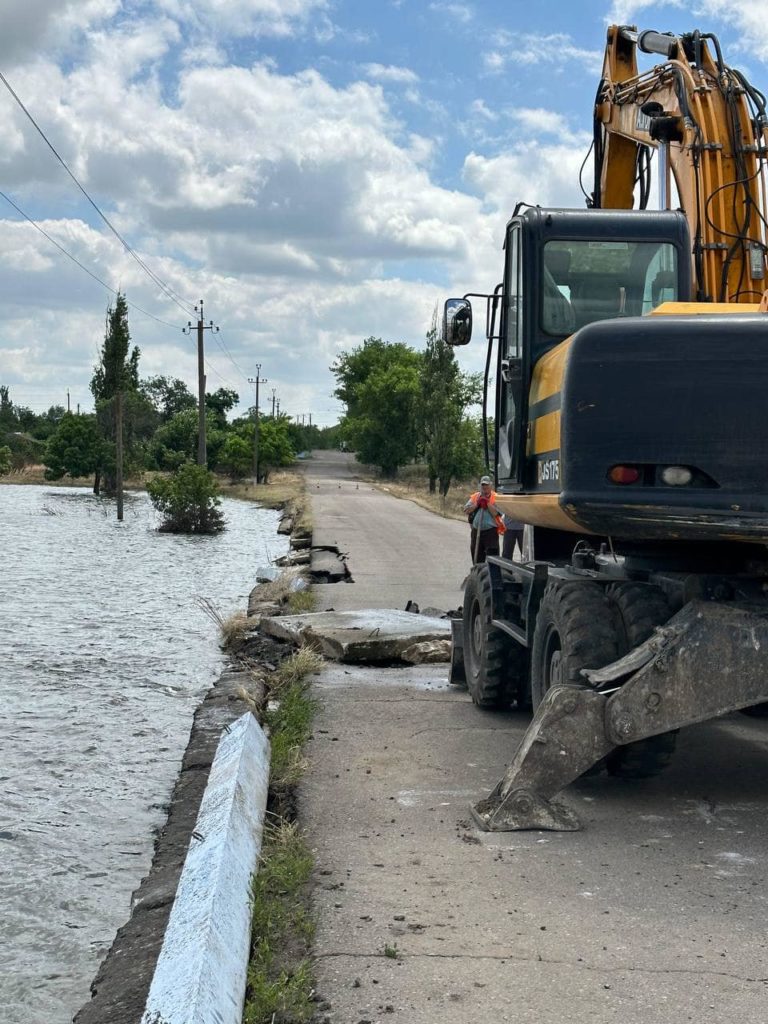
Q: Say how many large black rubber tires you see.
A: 3